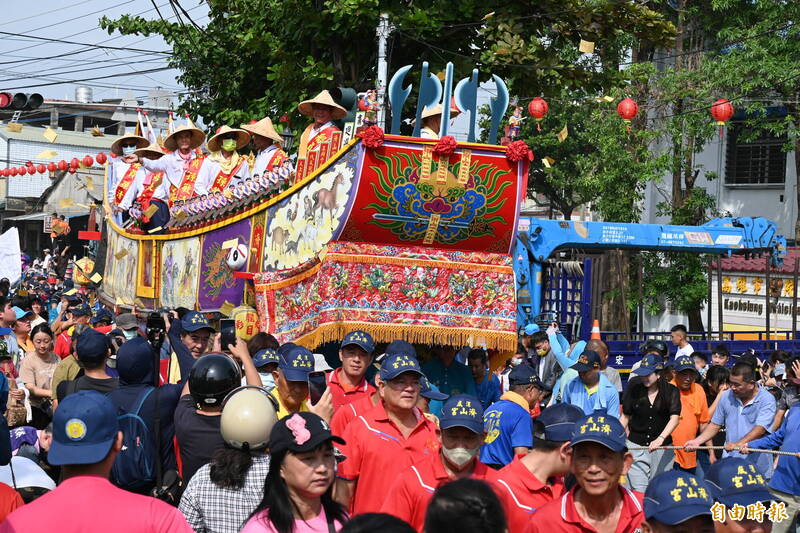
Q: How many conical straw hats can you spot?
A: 7